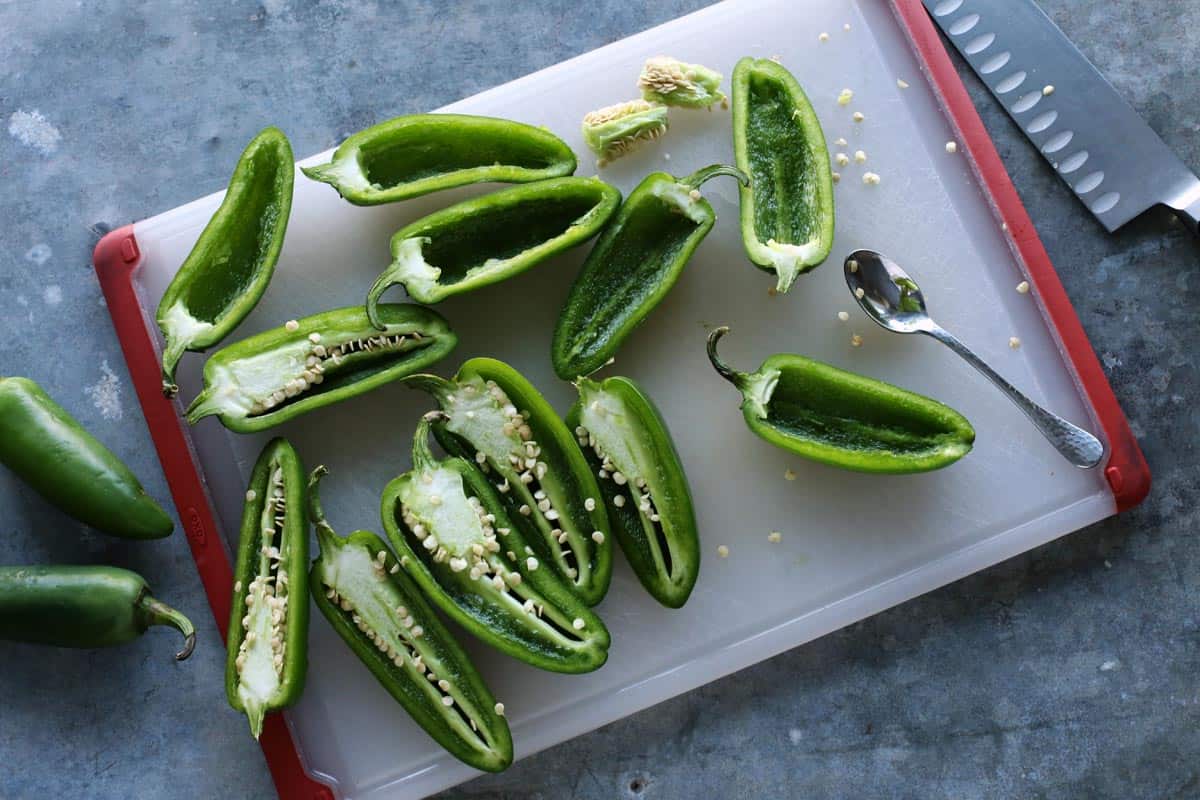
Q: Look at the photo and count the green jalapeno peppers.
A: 14